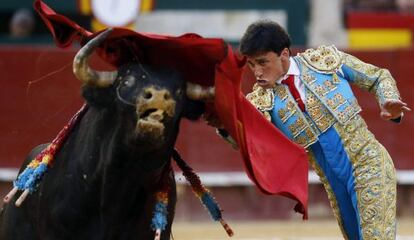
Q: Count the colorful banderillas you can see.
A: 4